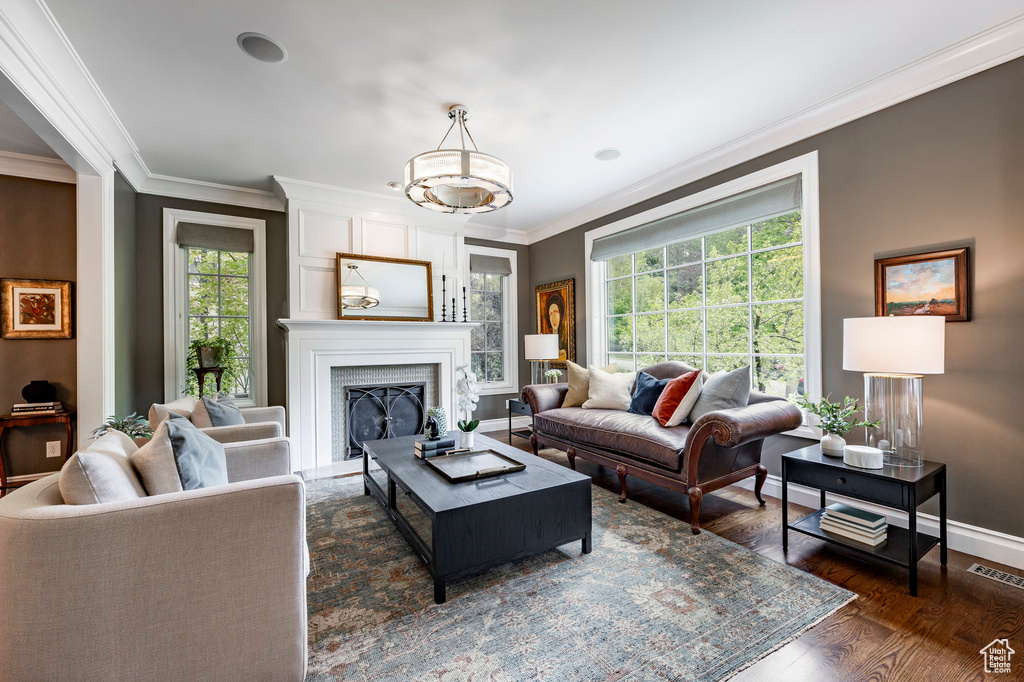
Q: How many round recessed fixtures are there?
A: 3